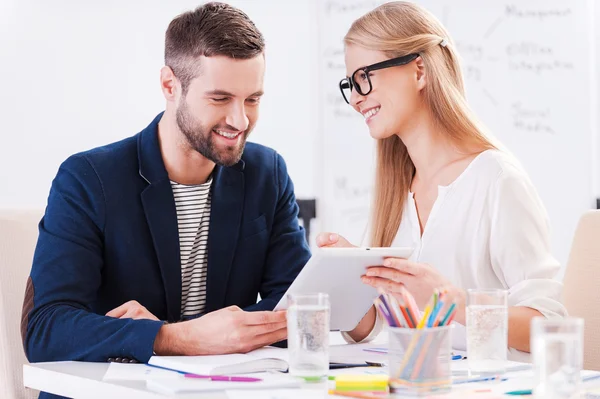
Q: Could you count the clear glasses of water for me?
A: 3